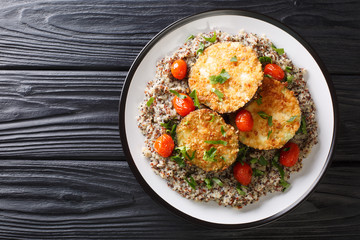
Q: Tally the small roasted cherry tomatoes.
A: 7